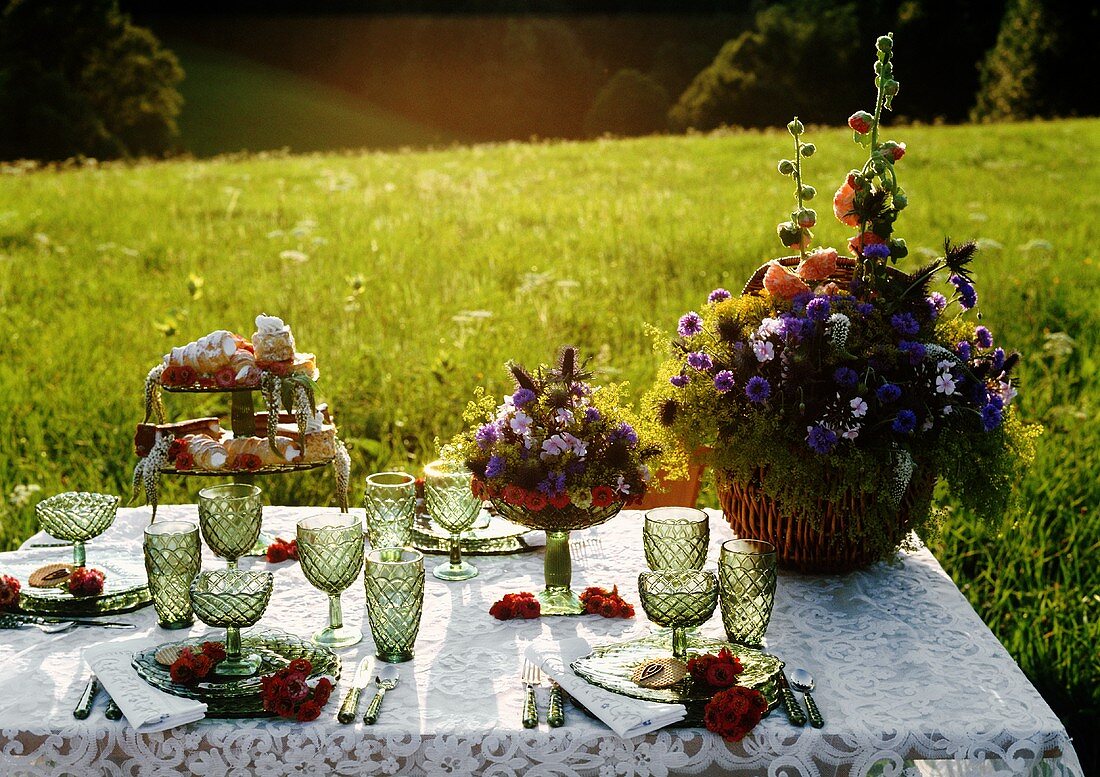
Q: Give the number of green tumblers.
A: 4